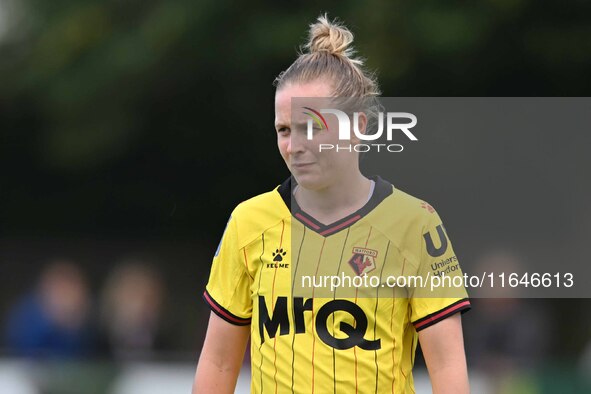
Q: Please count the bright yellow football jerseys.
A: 1